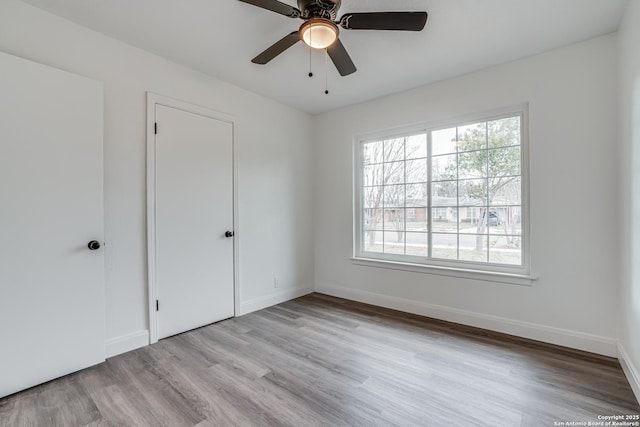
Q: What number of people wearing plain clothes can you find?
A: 0